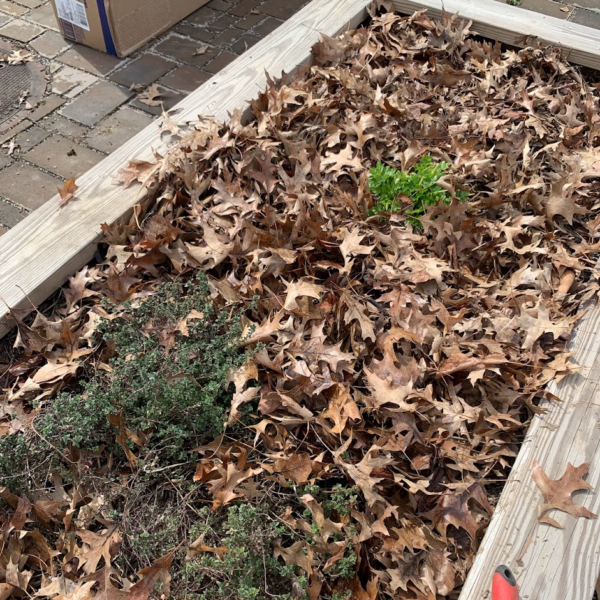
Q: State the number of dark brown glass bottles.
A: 0